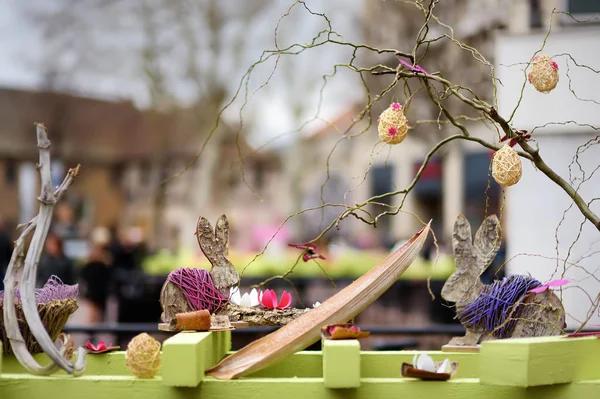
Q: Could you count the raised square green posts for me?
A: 3